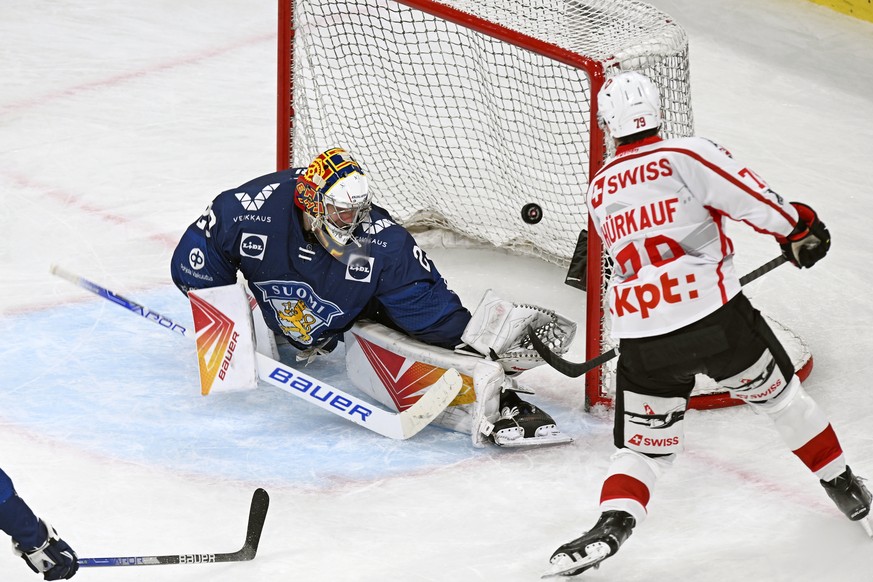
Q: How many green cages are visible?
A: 0